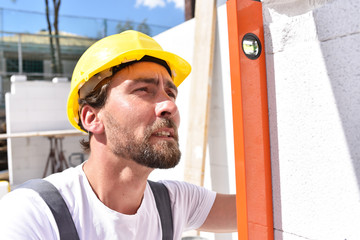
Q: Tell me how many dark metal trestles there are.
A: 2